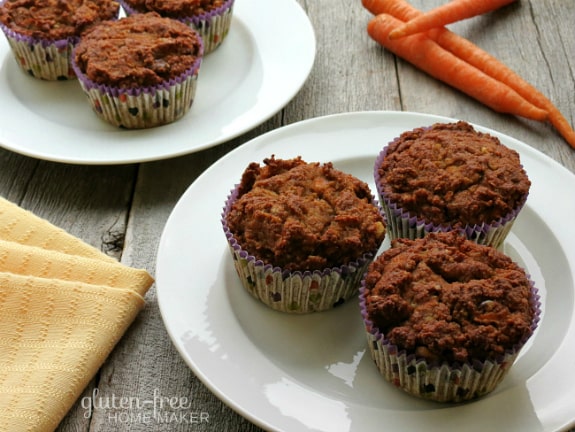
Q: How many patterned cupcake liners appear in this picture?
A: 6